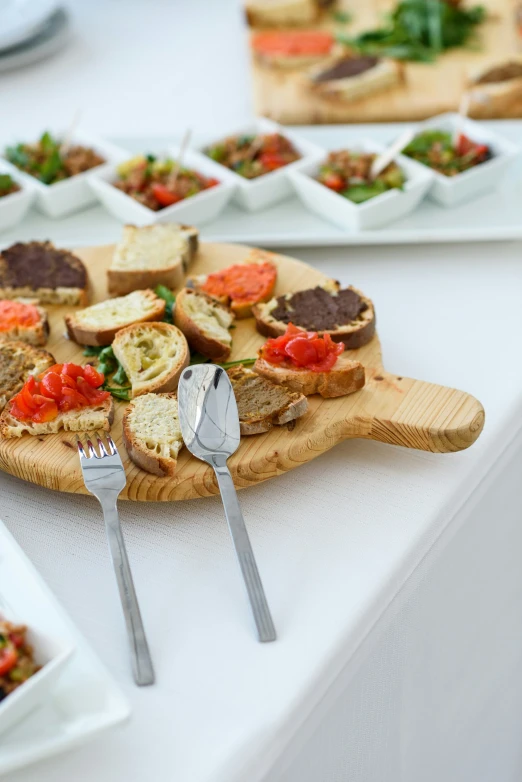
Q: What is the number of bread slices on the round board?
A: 13